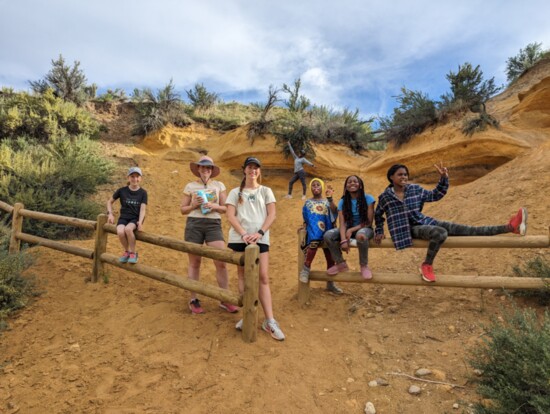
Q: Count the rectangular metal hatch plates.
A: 0